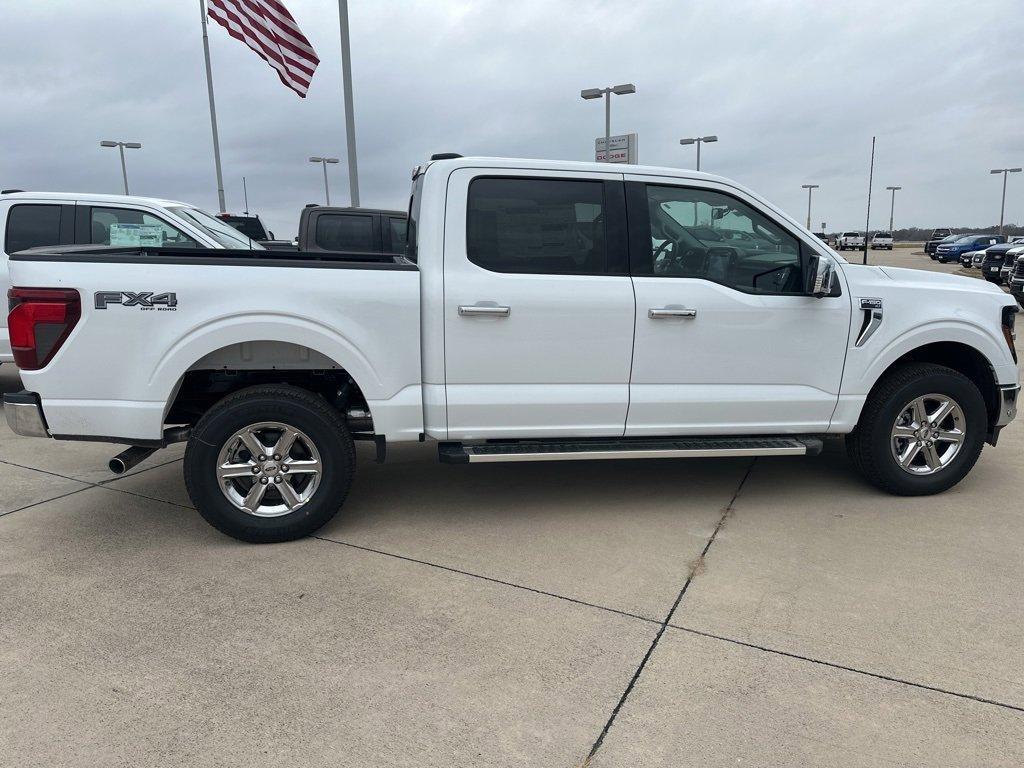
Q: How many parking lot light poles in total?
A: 7